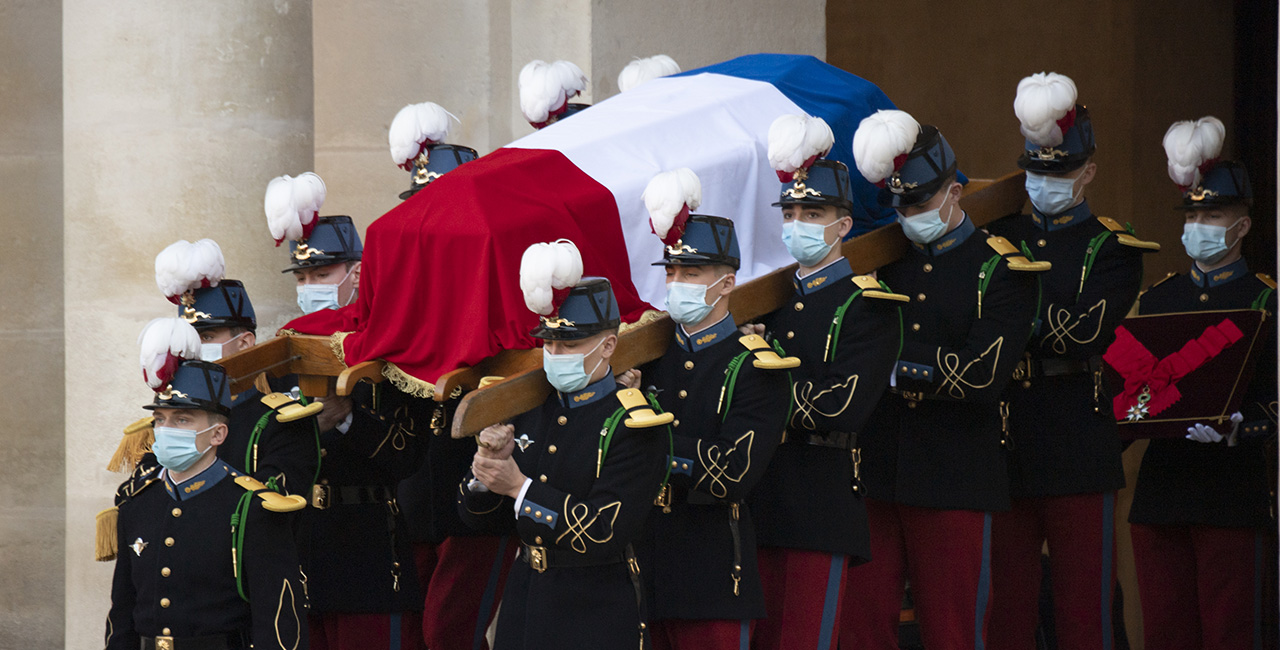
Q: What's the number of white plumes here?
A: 12